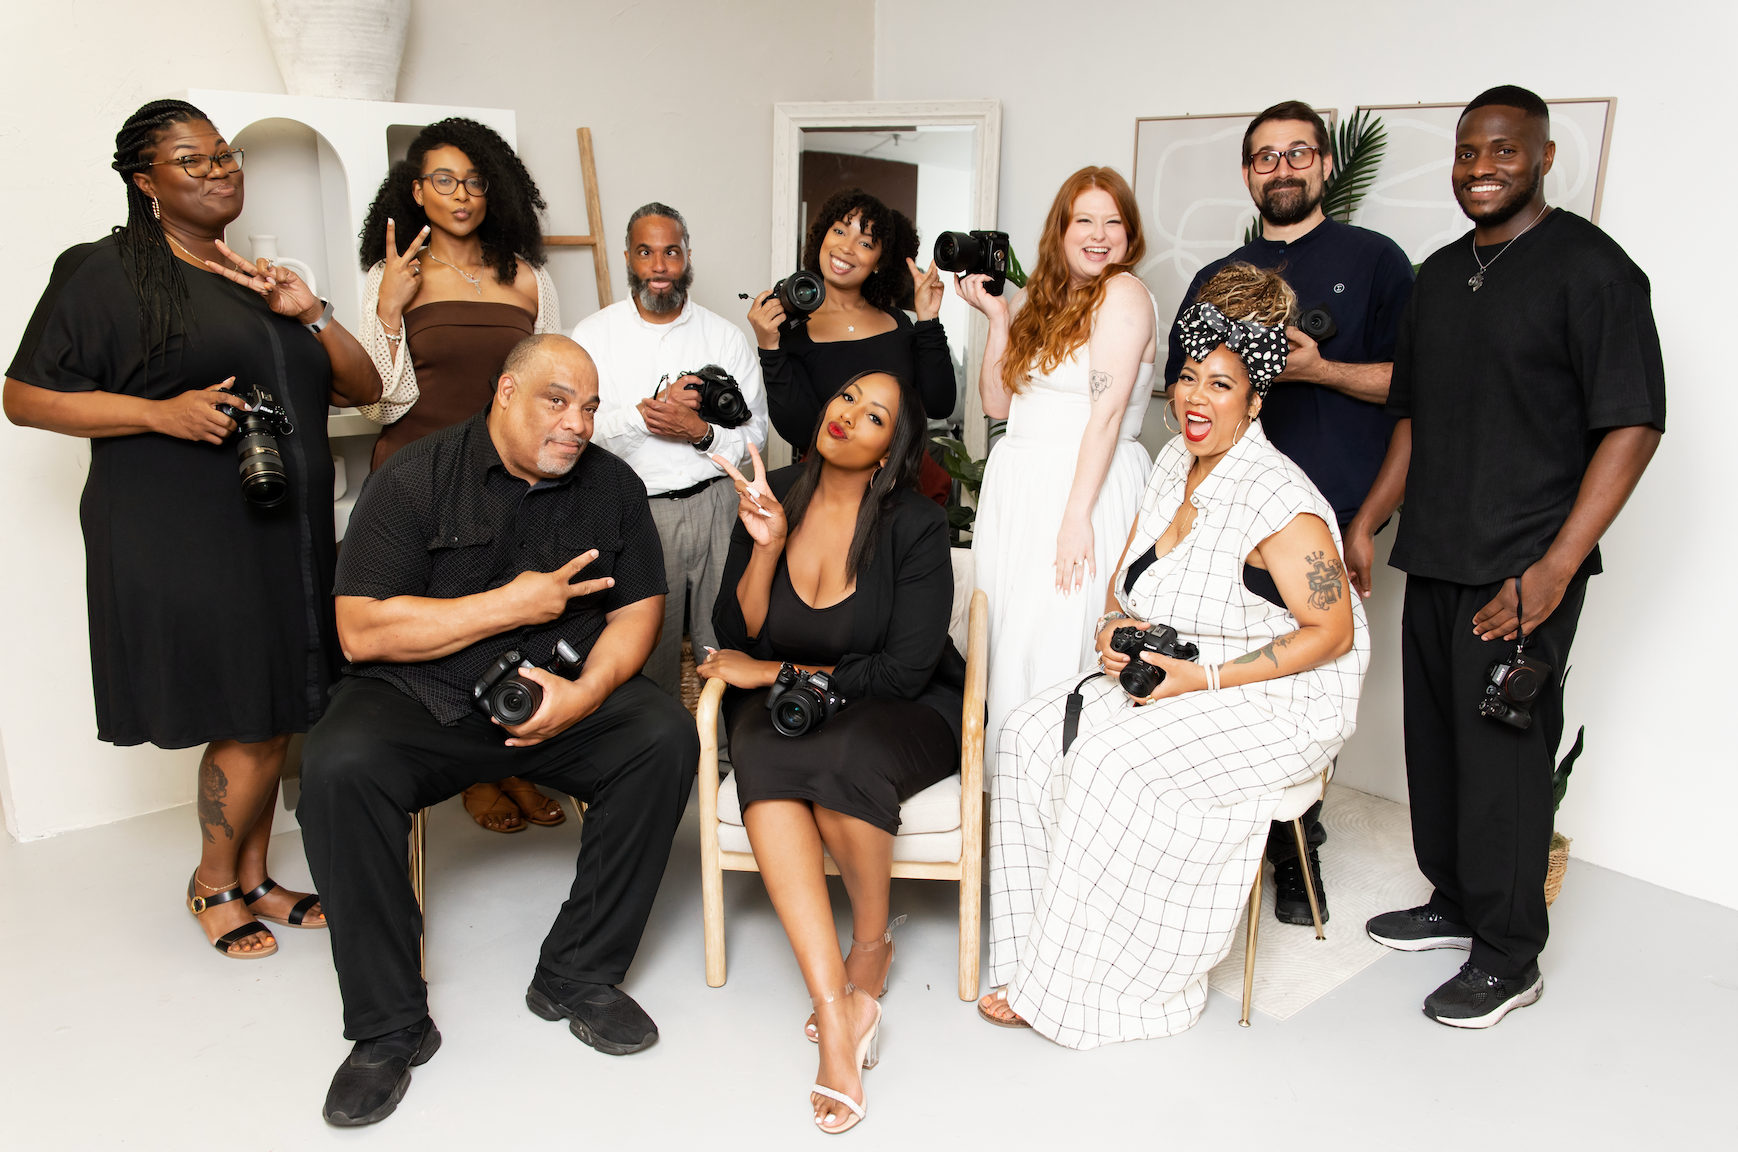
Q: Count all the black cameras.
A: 9